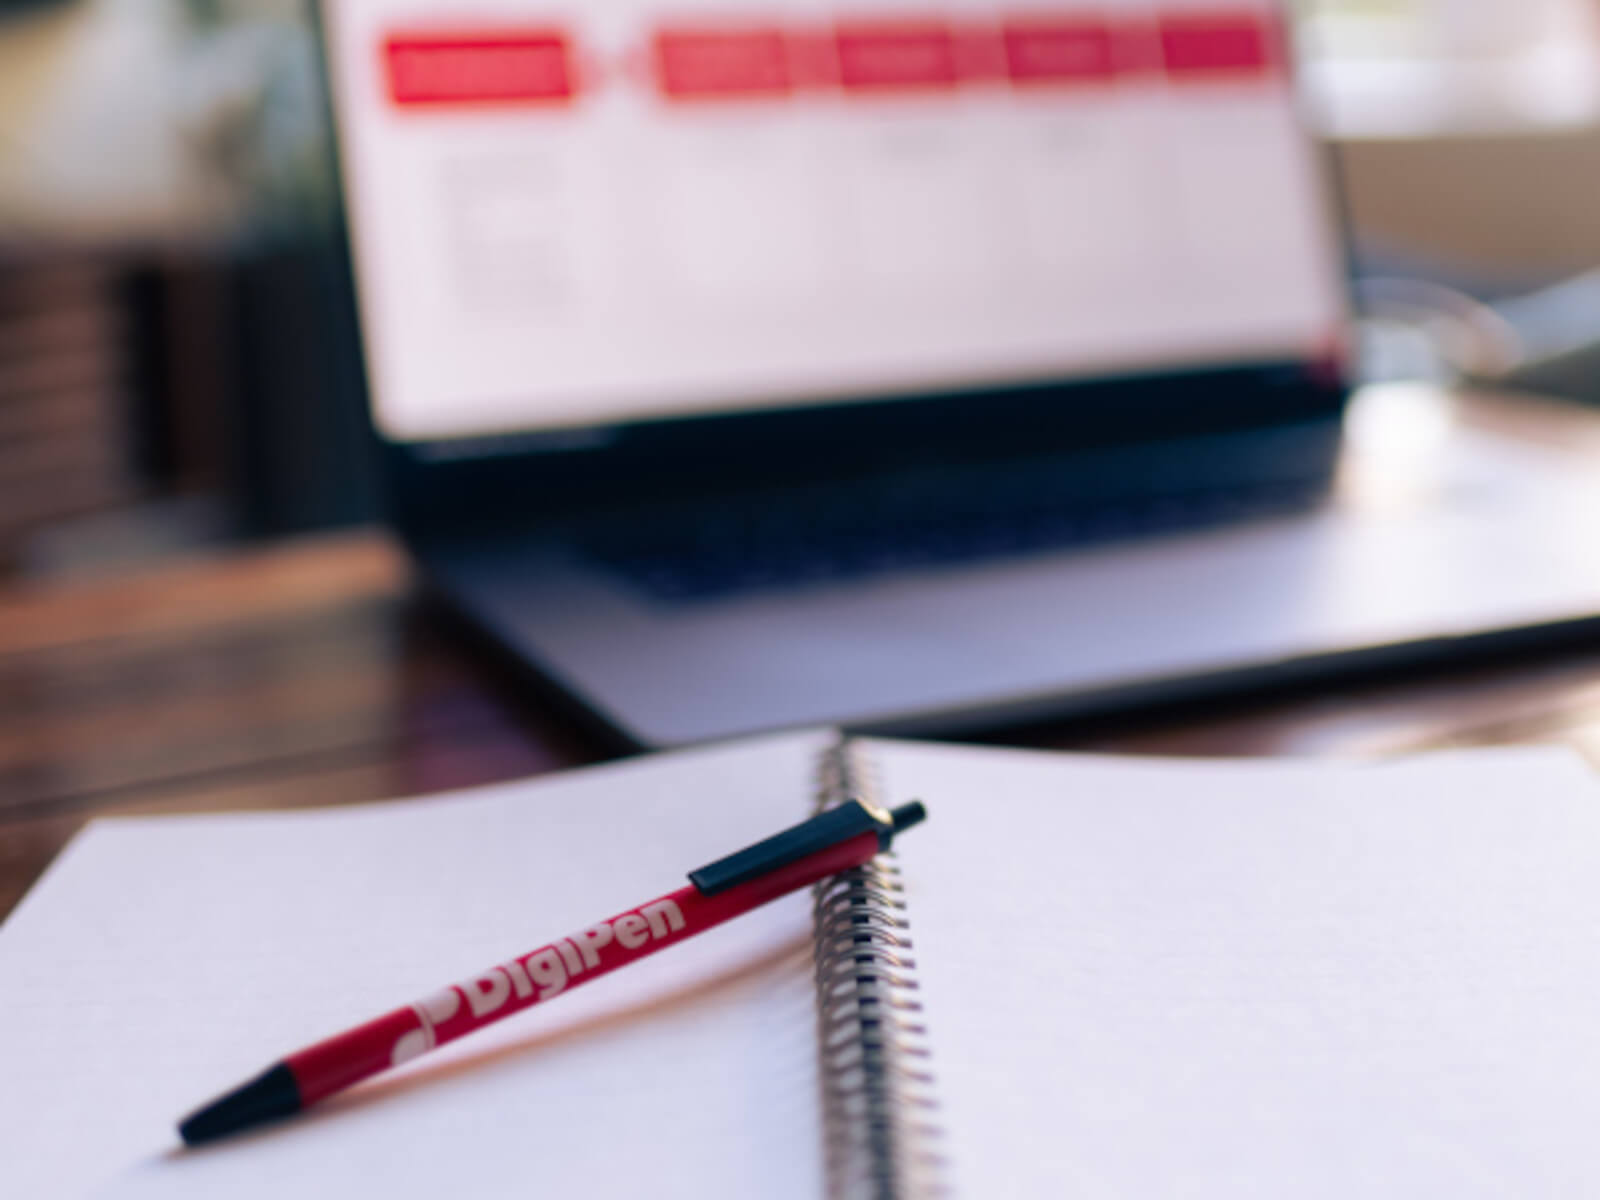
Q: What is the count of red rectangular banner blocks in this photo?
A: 5